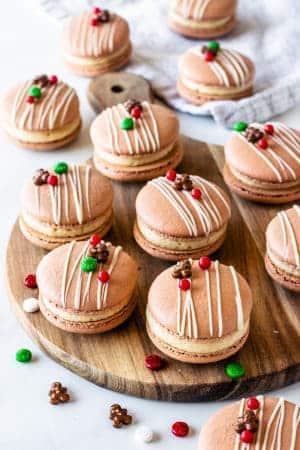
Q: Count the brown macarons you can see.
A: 12